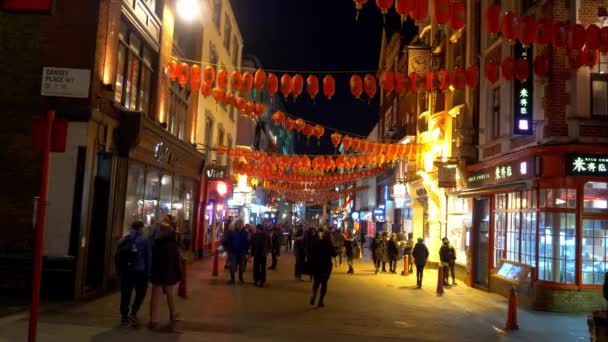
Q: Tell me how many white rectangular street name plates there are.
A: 1